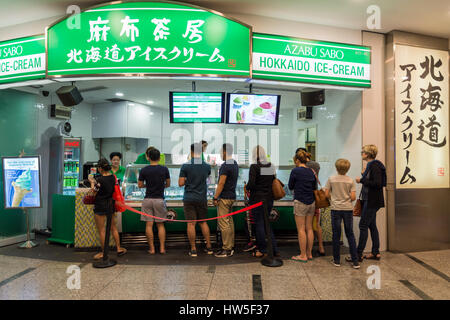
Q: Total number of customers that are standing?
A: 9